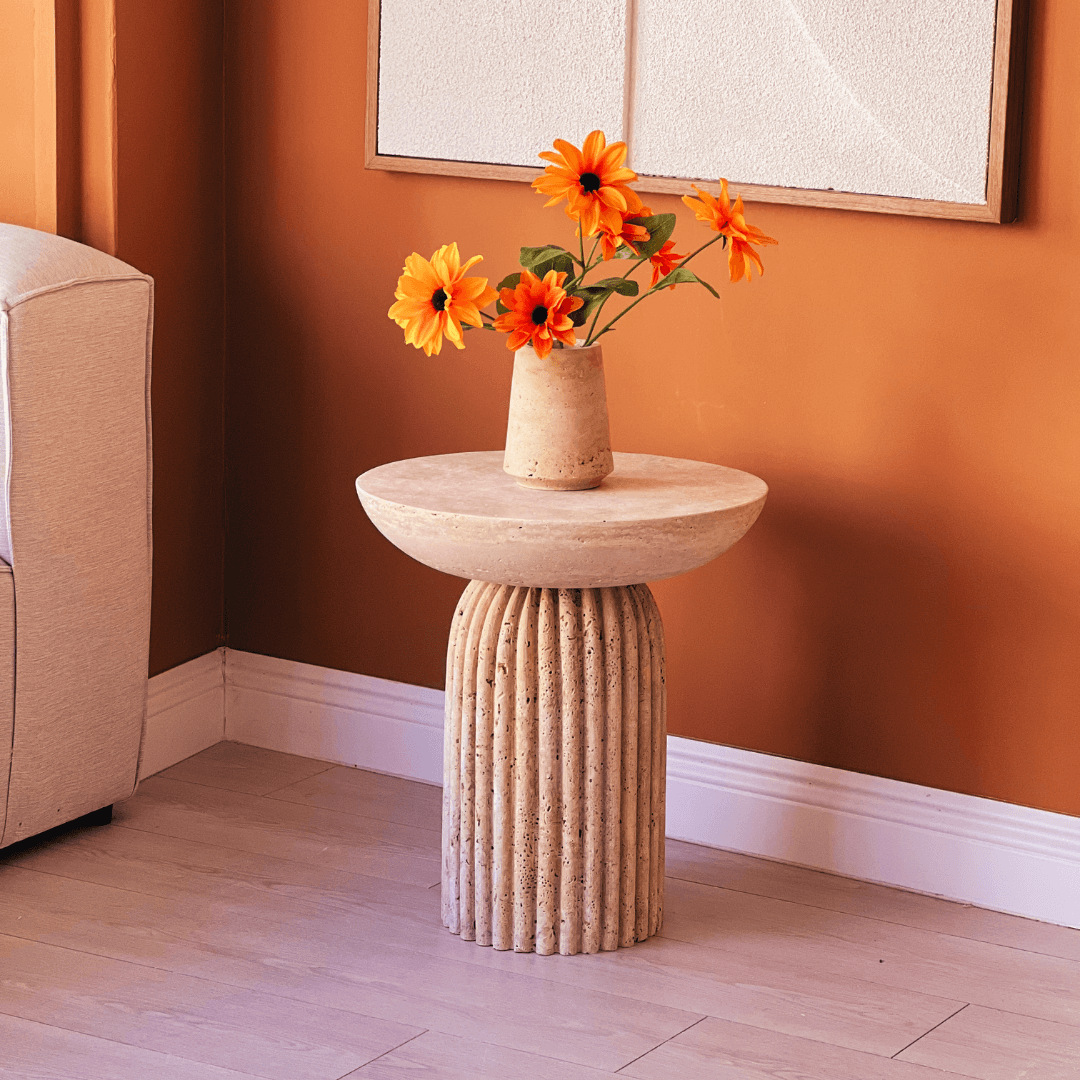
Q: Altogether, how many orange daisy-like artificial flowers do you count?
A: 6